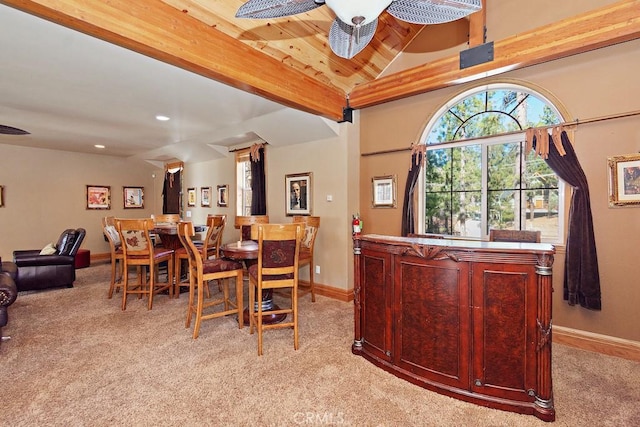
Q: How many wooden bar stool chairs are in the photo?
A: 8